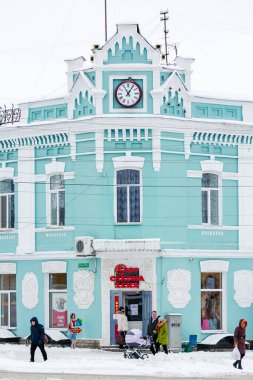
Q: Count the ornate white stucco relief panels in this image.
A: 4